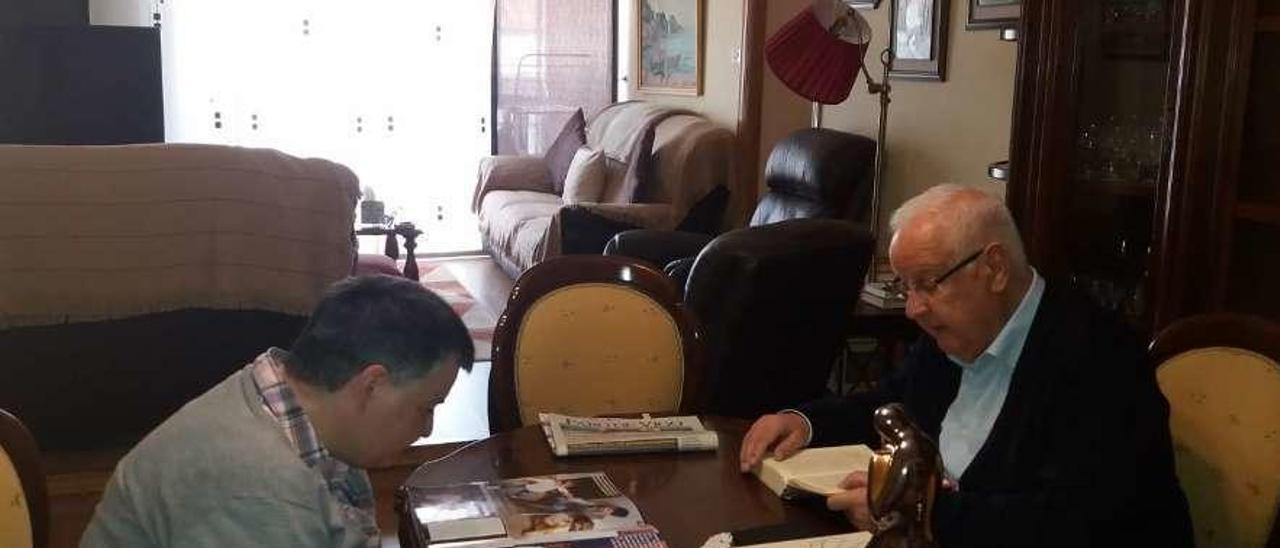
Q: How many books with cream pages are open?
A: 1